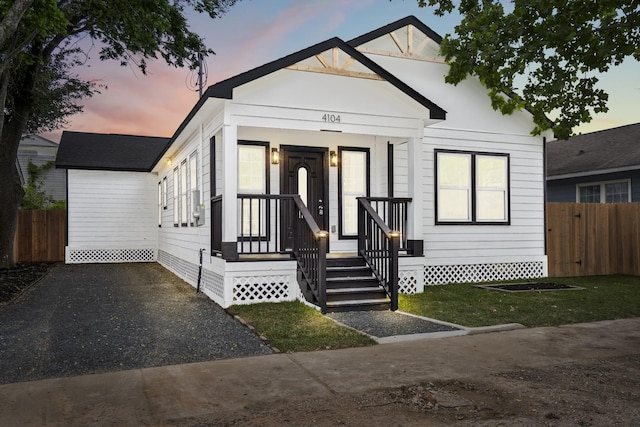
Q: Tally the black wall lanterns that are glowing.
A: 2